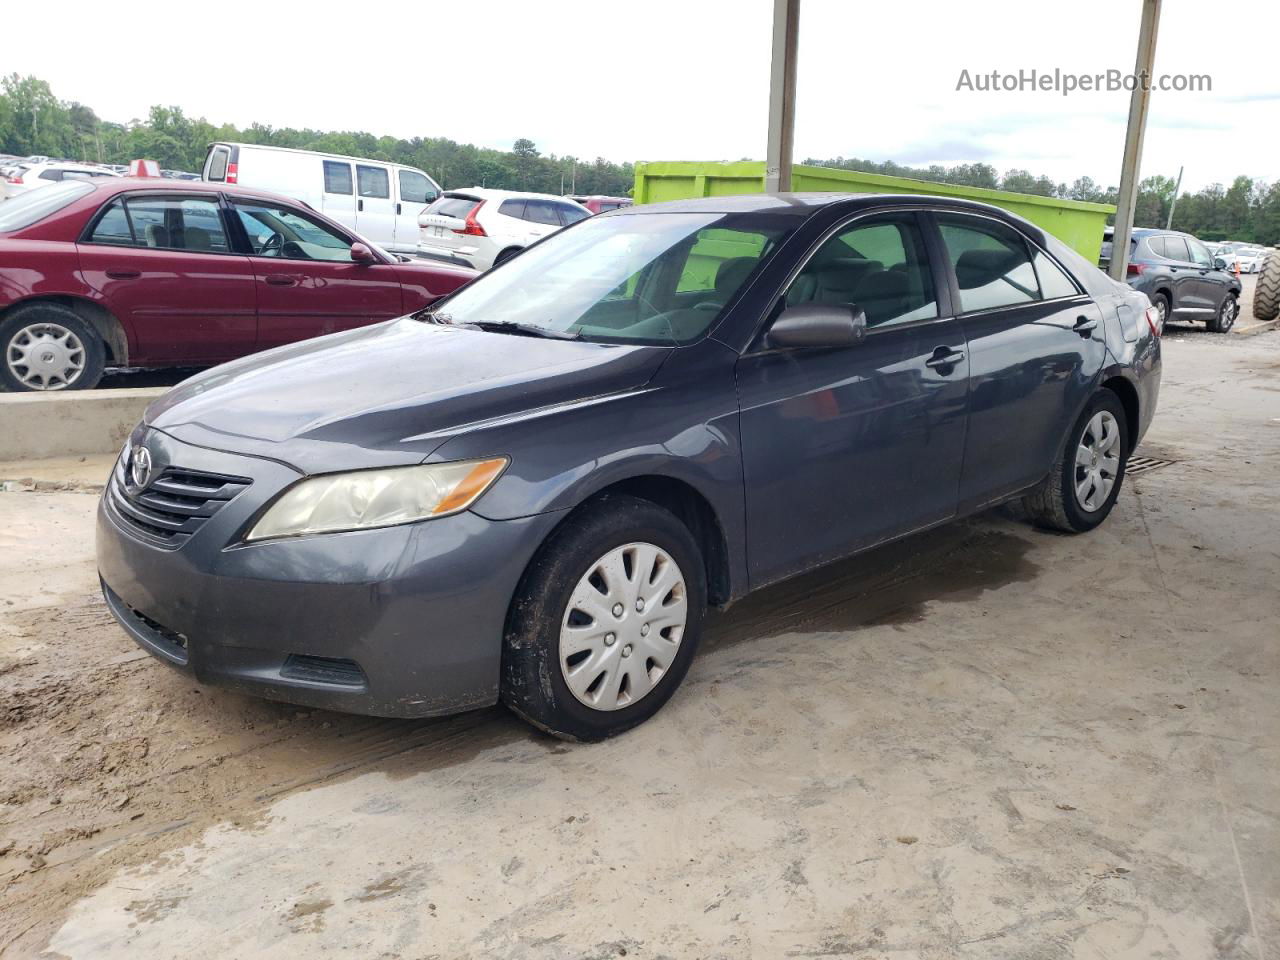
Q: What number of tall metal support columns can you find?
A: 2